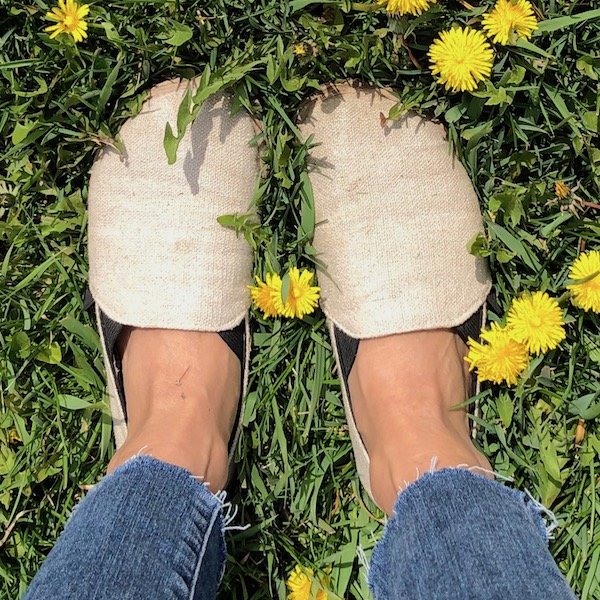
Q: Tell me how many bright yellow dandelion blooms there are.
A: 10